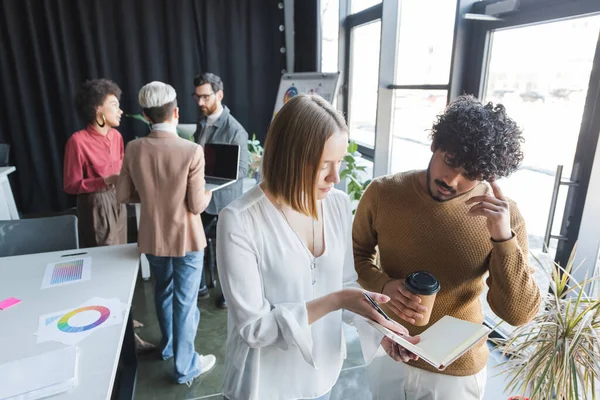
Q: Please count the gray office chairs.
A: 1